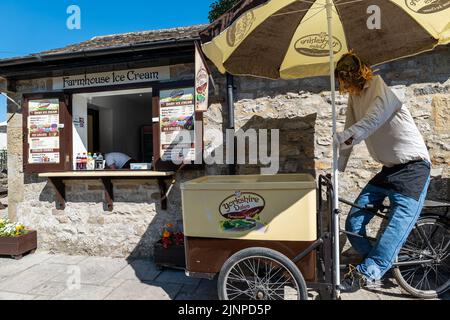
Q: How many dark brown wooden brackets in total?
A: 3